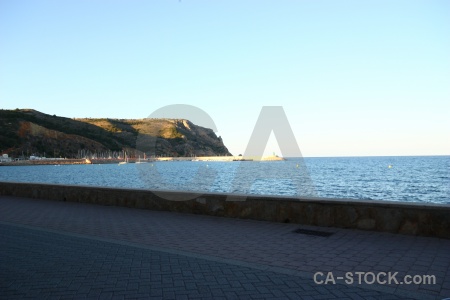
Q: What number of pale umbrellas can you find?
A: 0